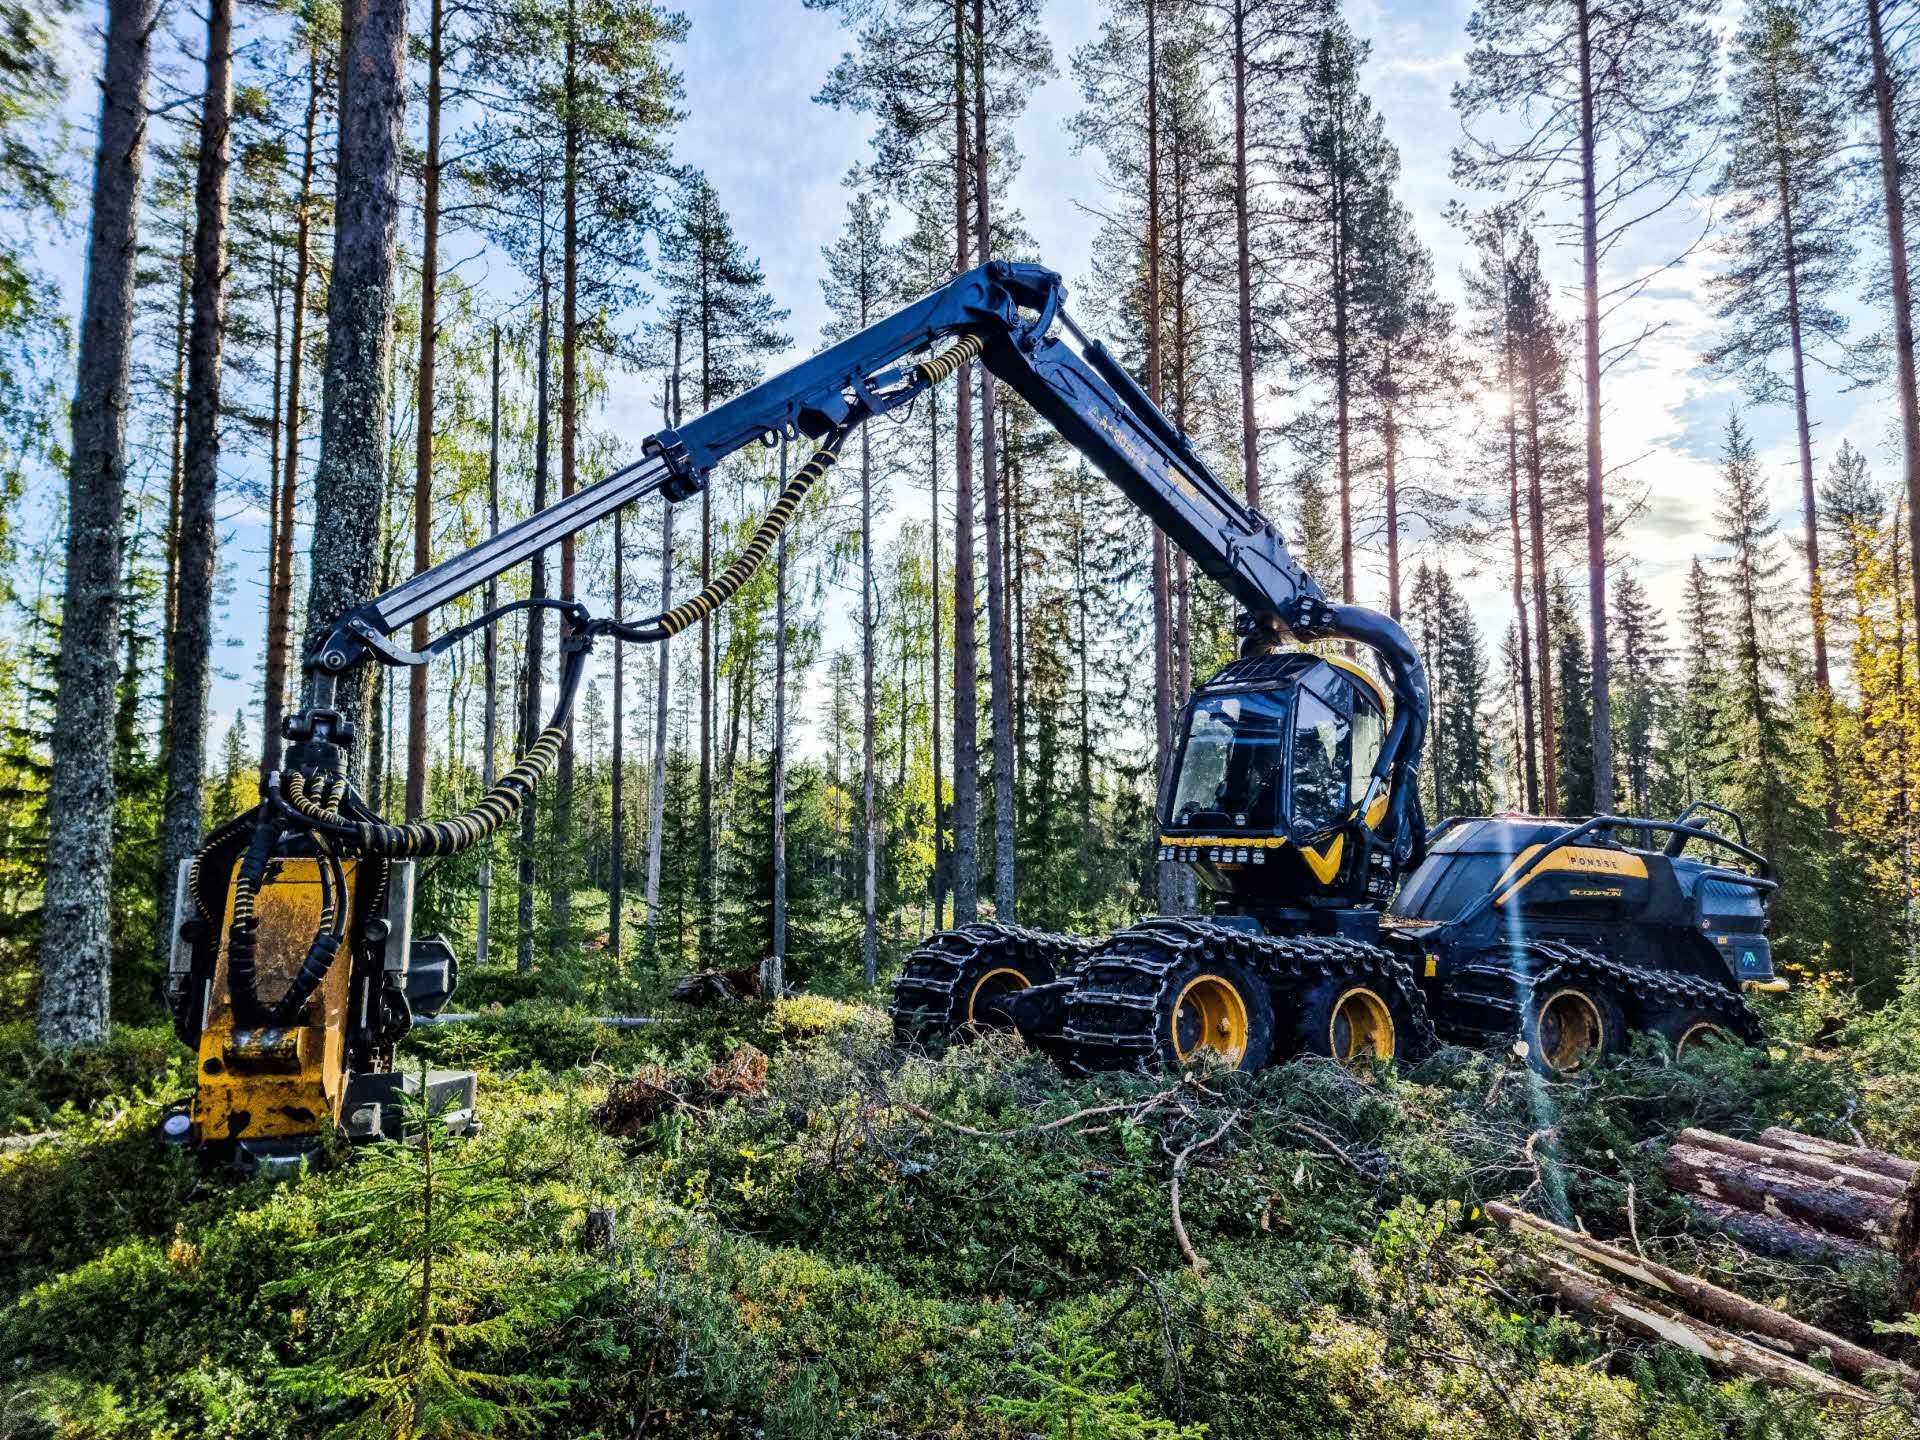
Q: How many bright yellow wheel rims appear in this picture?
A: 5